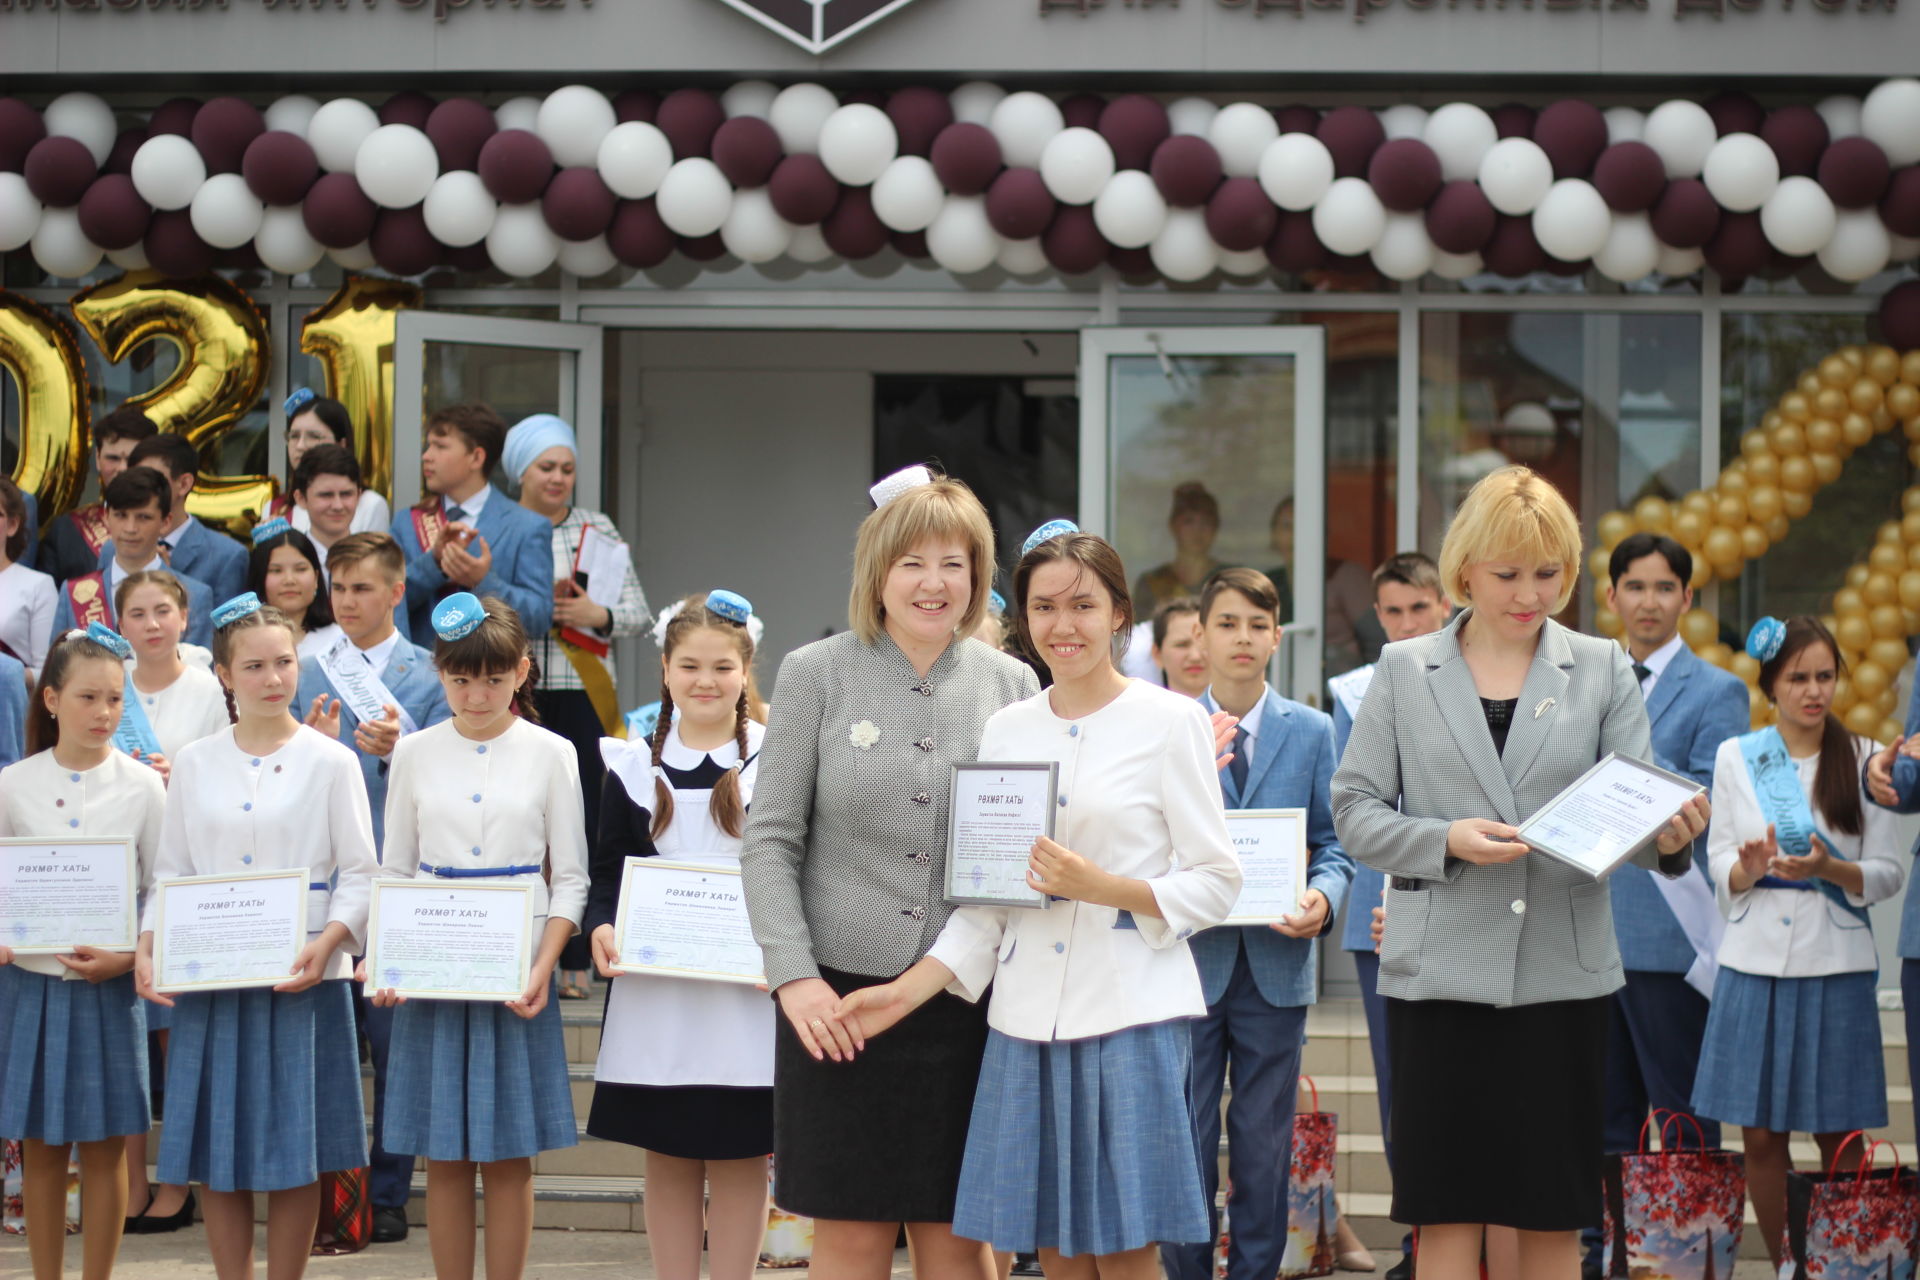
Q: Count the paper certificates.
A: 7